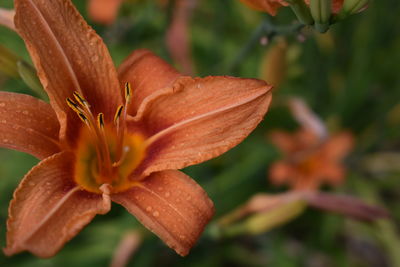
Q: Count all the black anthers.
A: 6